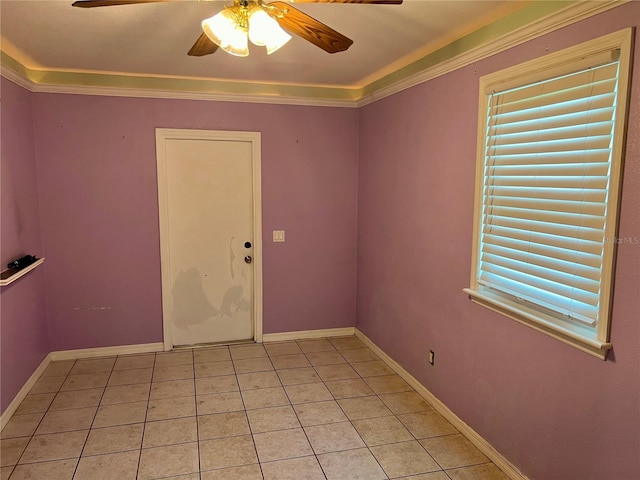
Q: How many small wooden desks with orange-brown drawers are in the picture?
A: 0